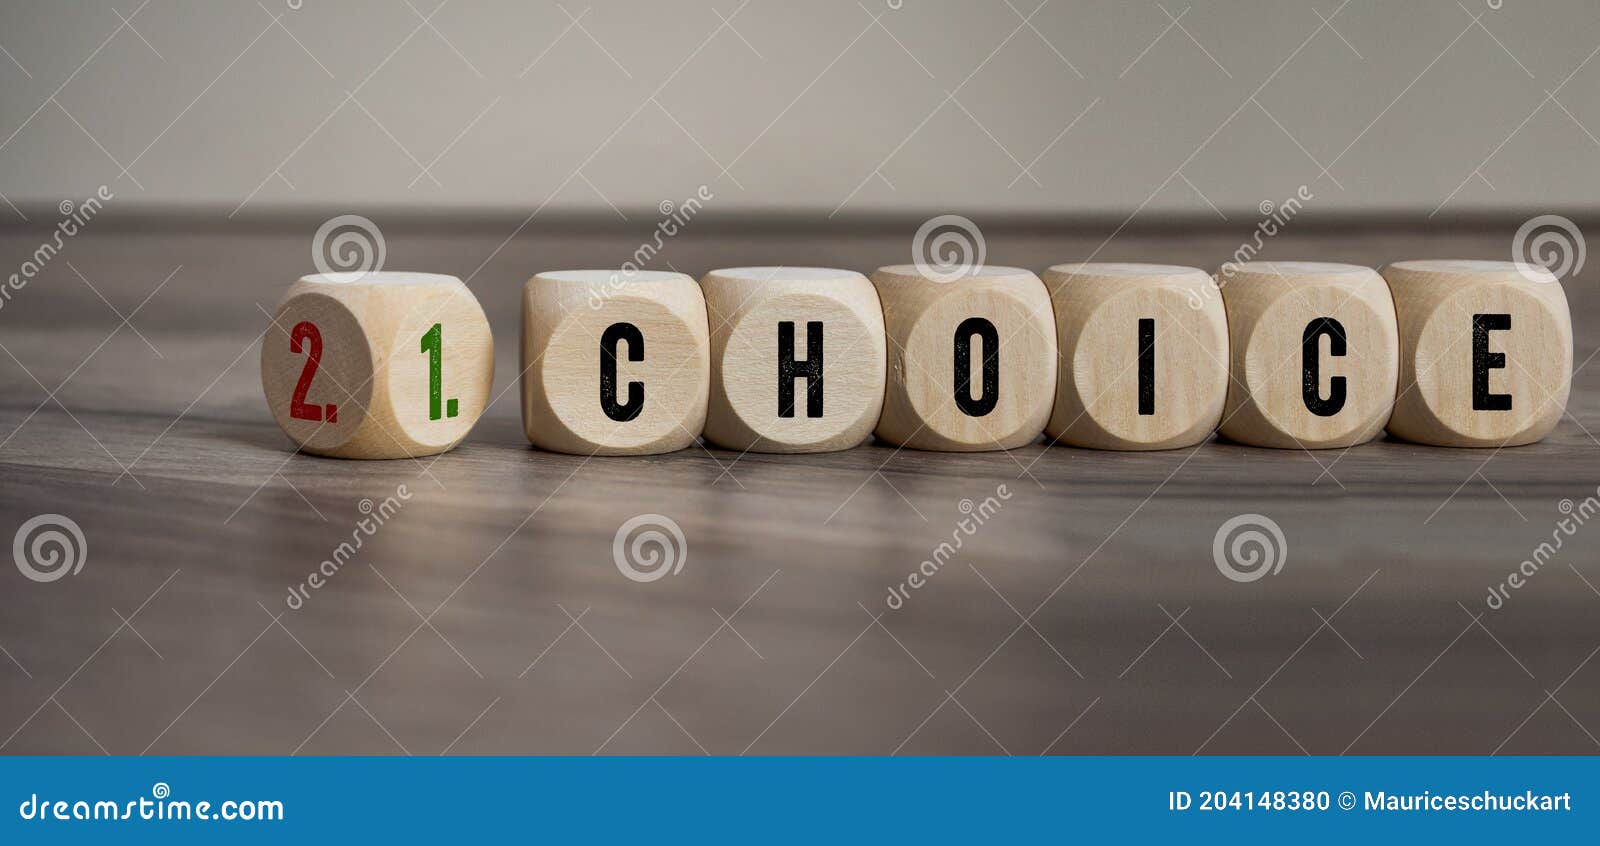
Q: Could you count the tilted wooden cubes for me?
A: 1